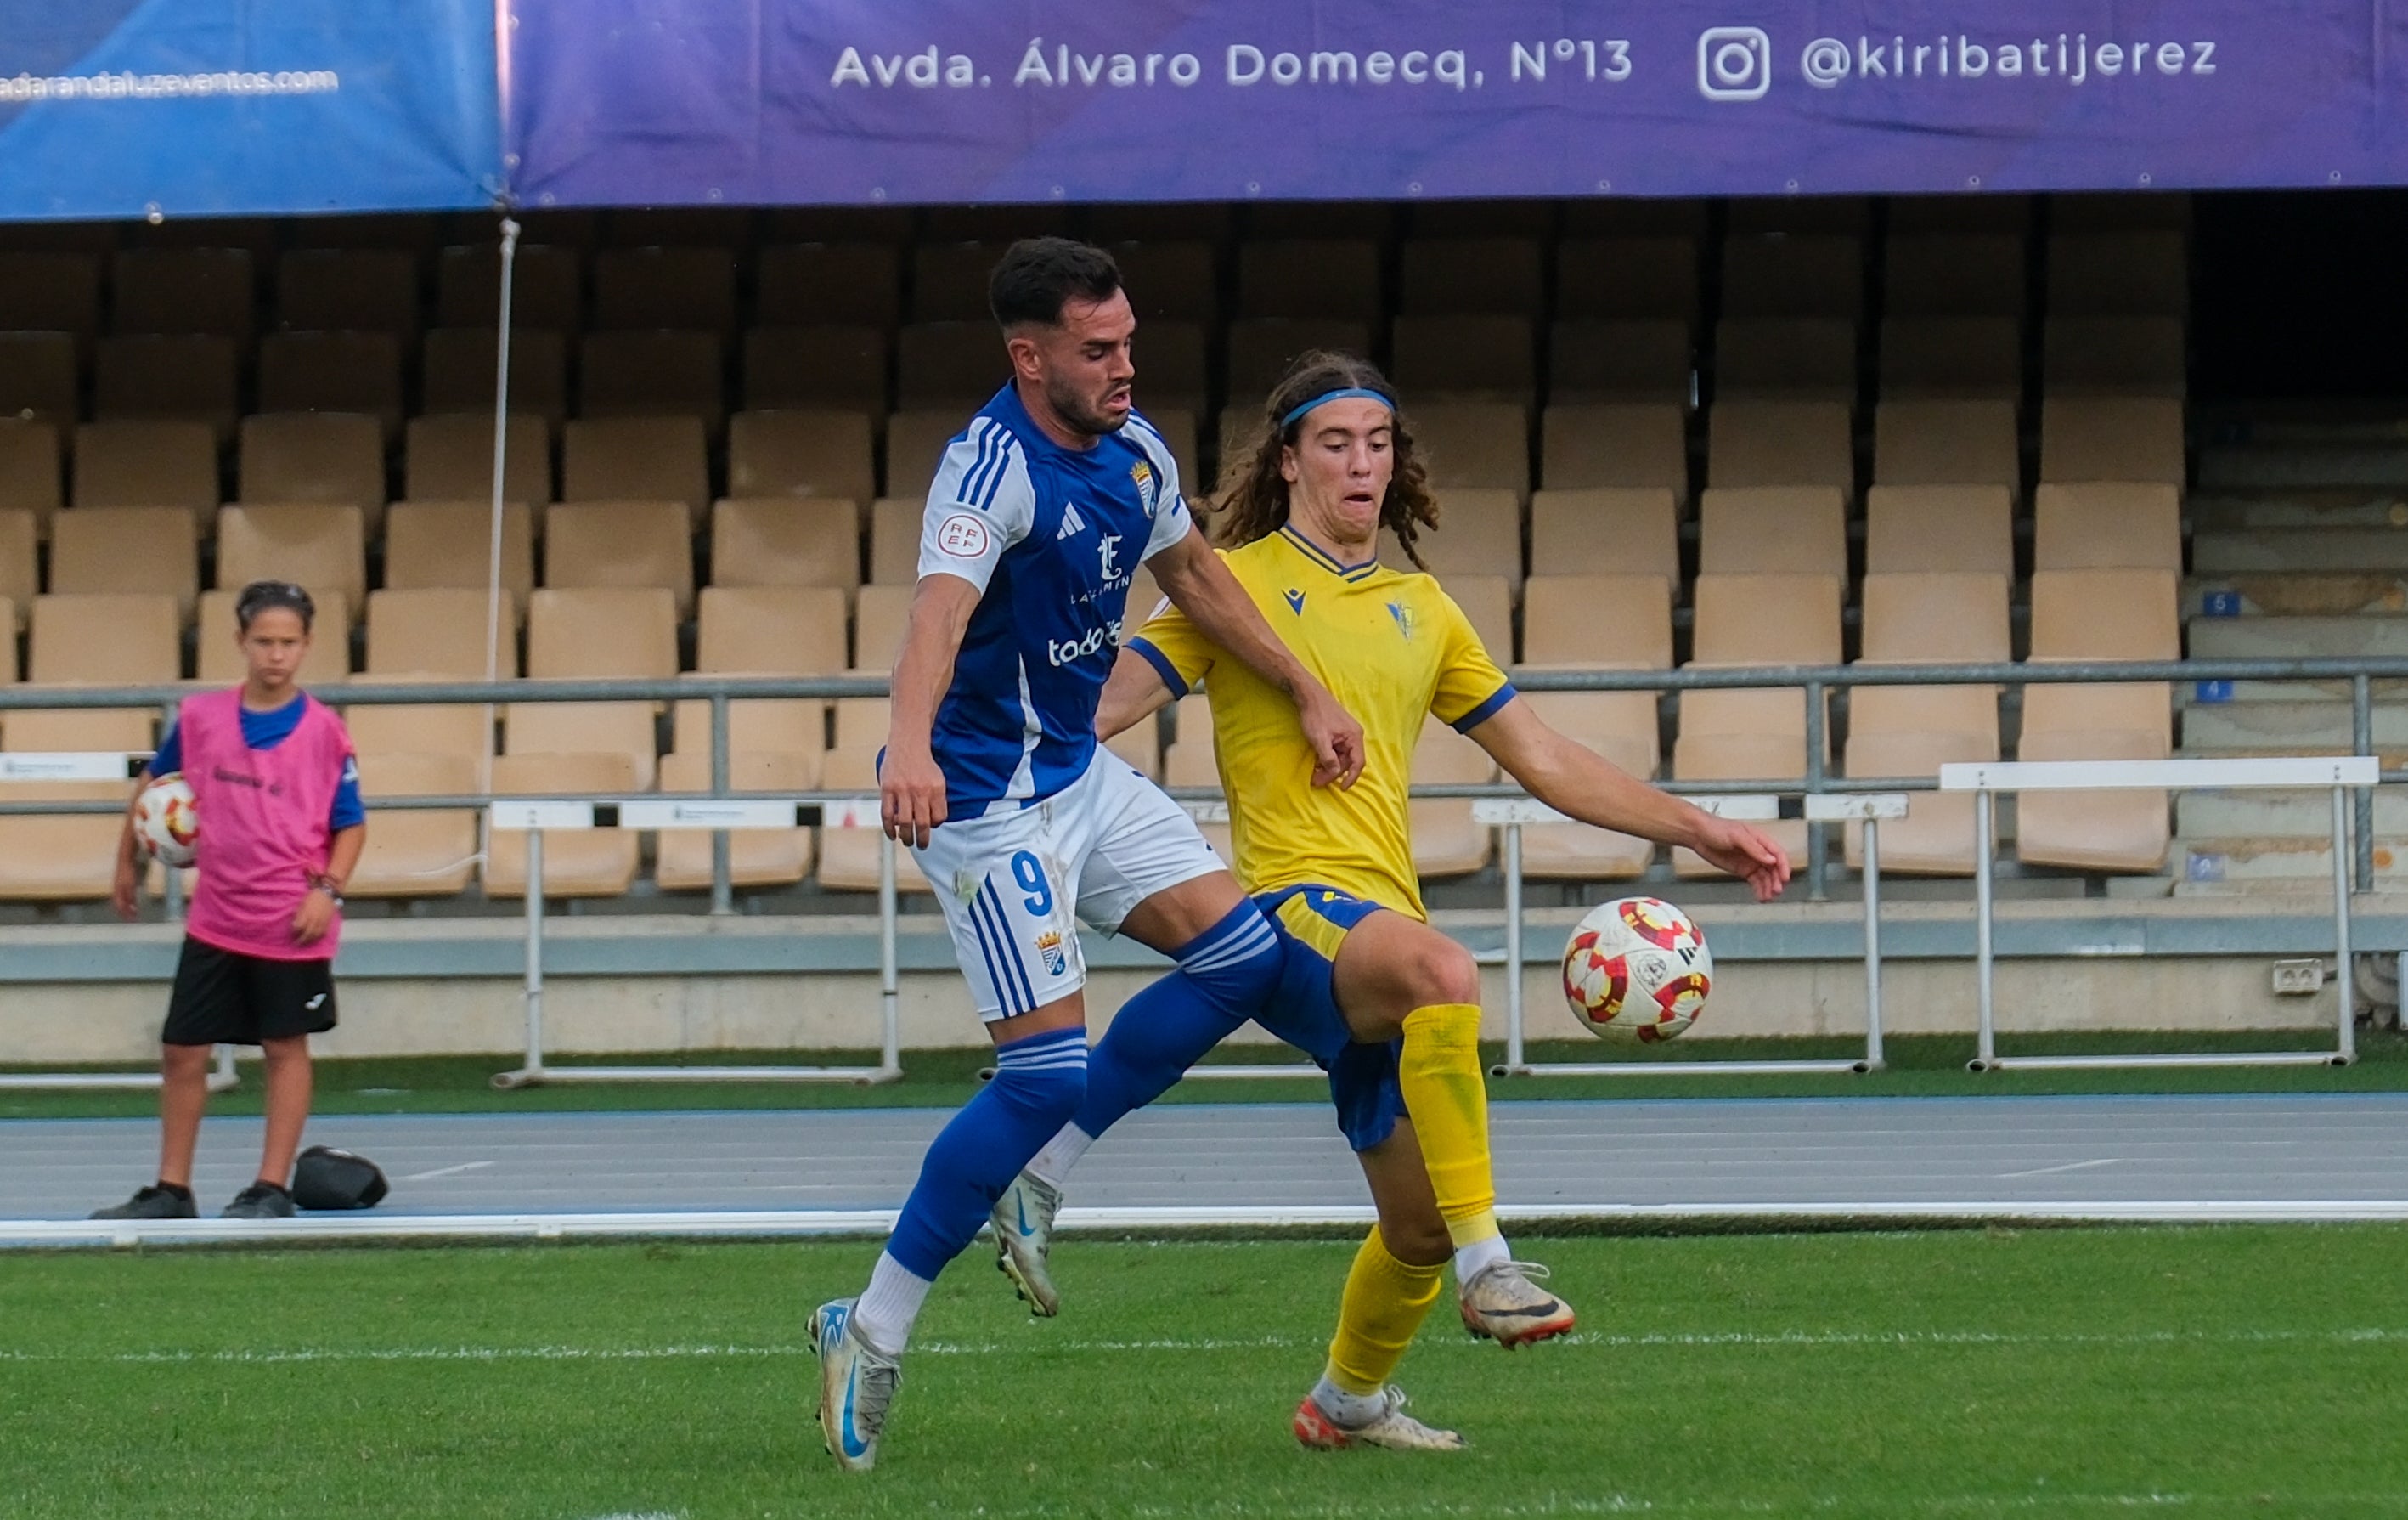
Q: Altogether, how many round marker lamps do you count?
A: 0